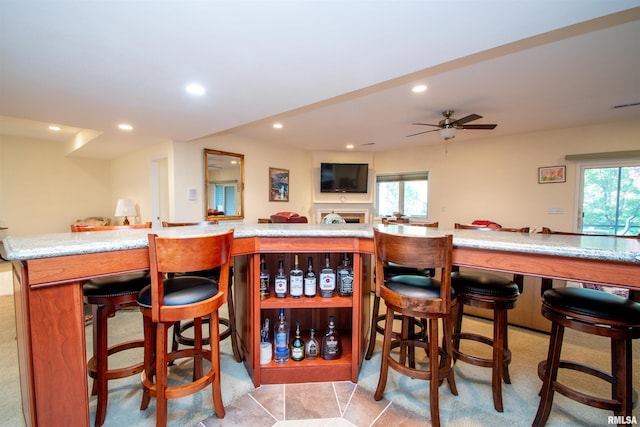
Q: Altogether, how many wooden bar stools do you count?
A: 7